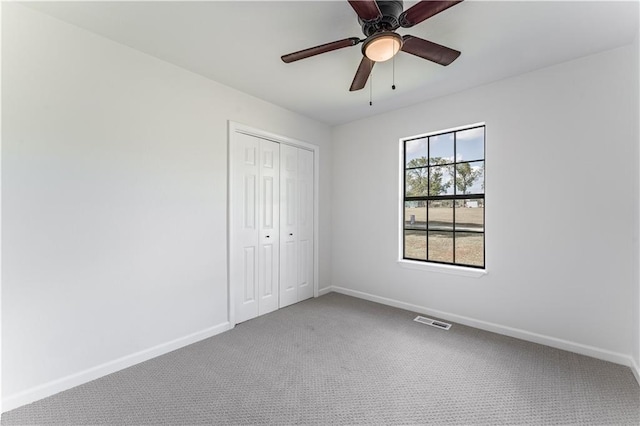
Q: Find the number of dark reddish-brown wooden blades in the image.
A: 5